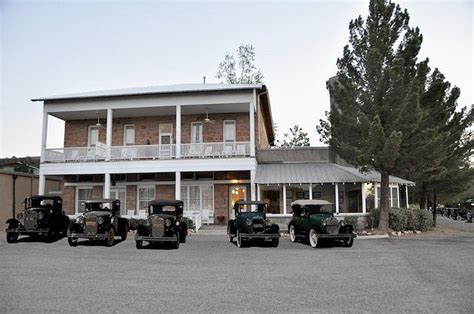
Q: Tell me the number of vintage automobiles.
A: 5